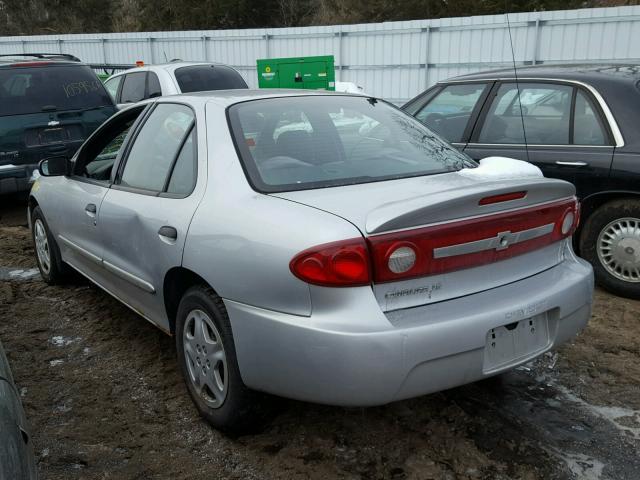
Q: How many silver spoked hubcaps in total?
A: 3